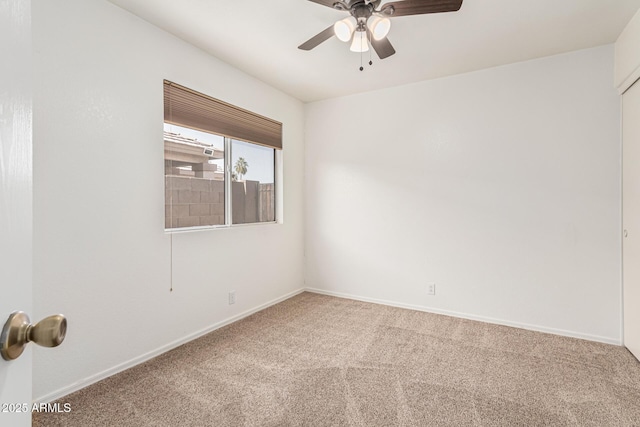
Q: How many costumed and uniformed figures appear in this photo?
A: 0